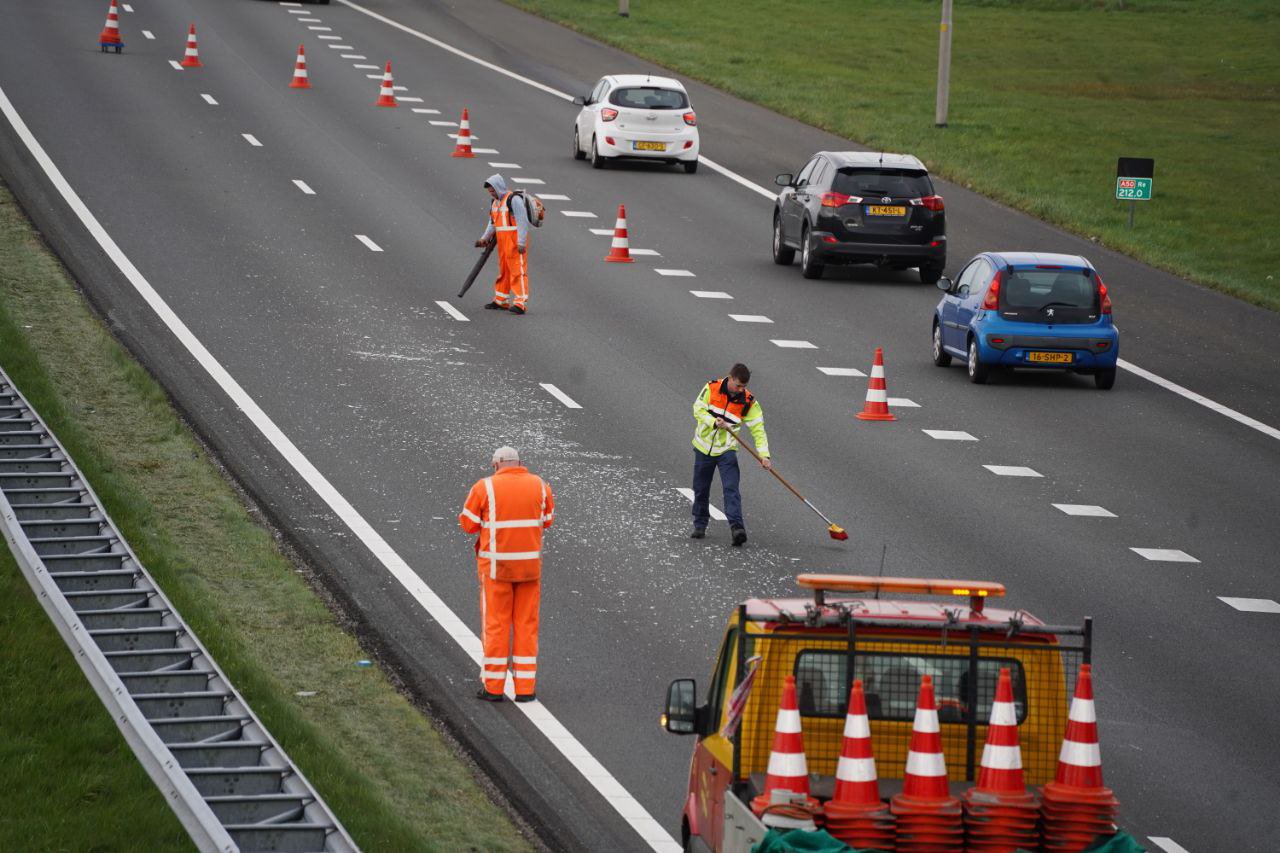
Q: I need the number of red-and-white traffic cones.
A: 12